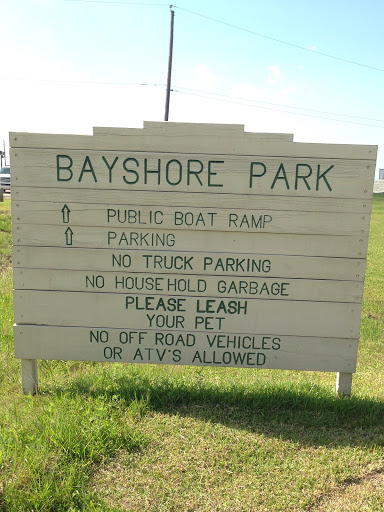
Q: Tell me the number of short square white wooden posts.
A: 2